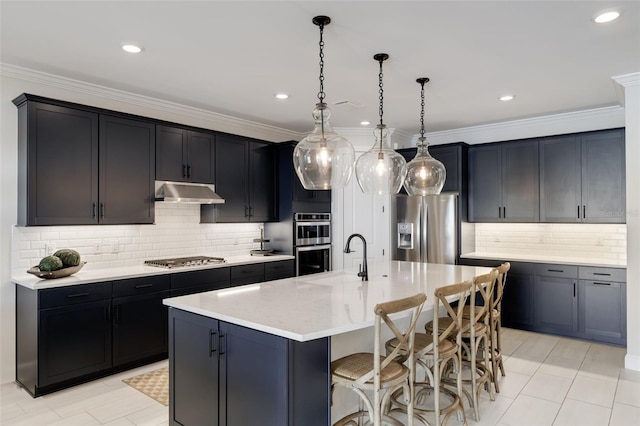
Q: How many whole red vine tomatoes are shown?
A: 0